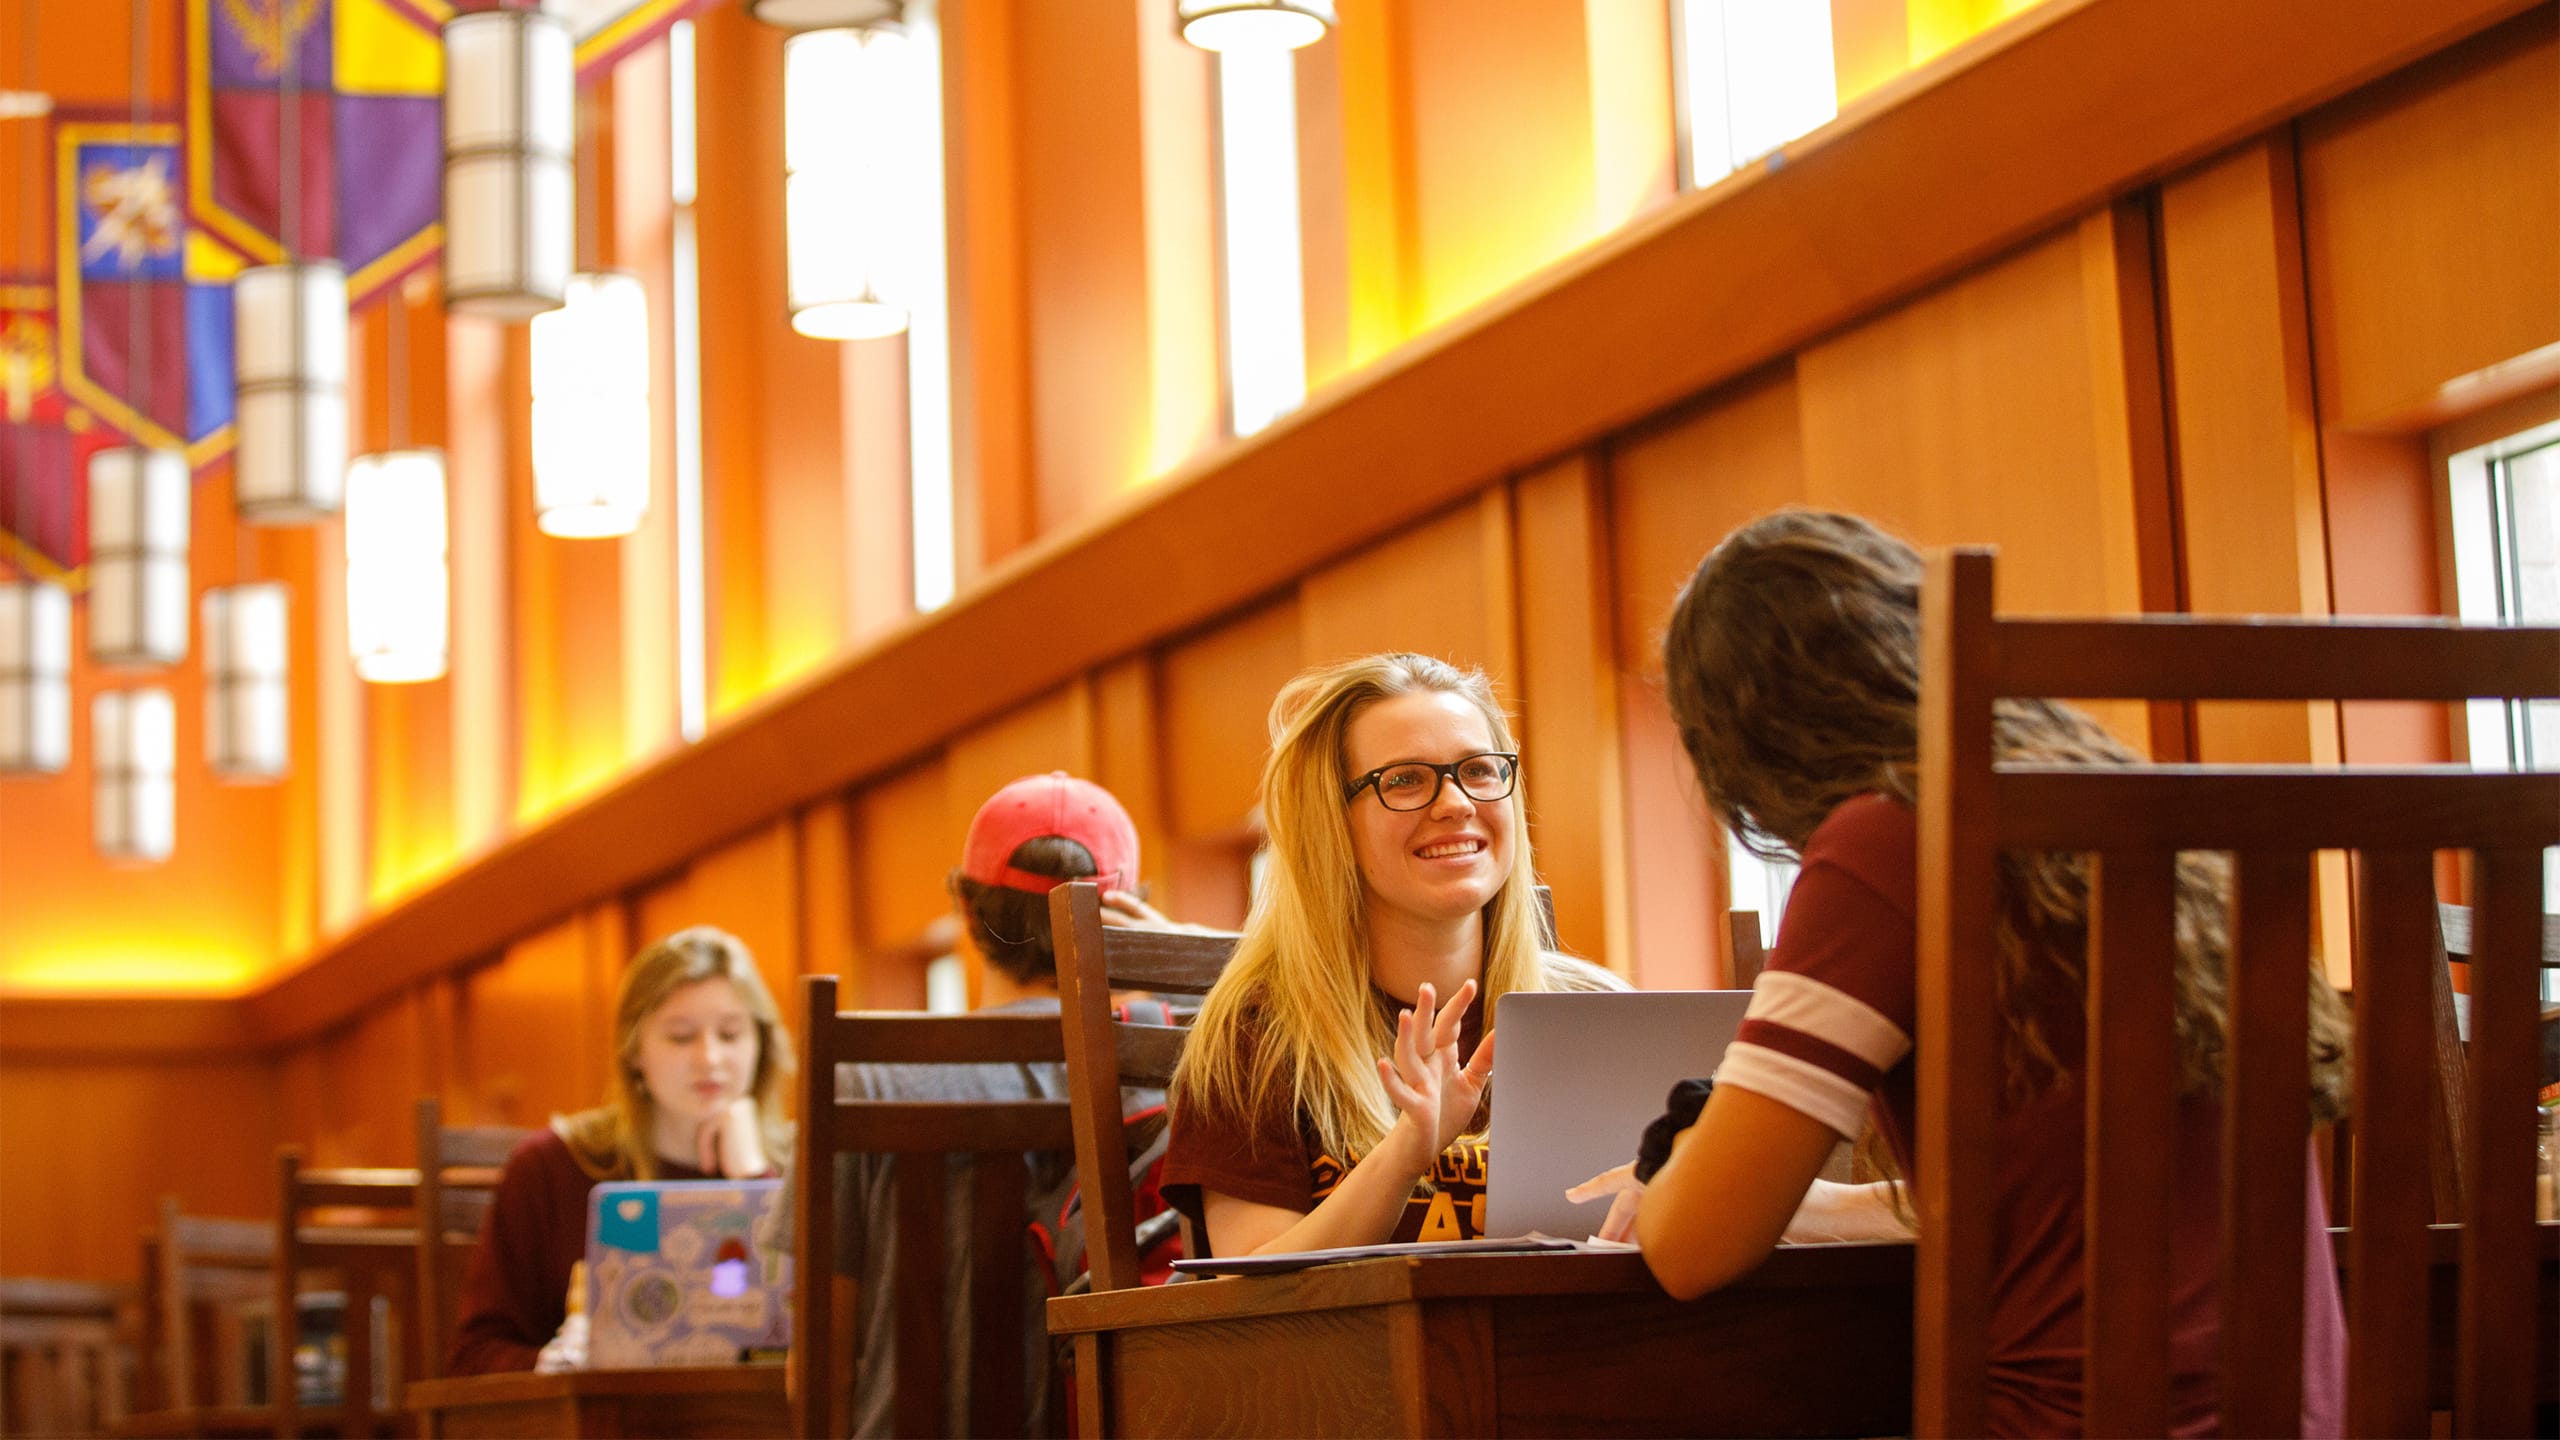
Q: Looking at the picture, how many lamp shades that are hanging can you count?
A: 11